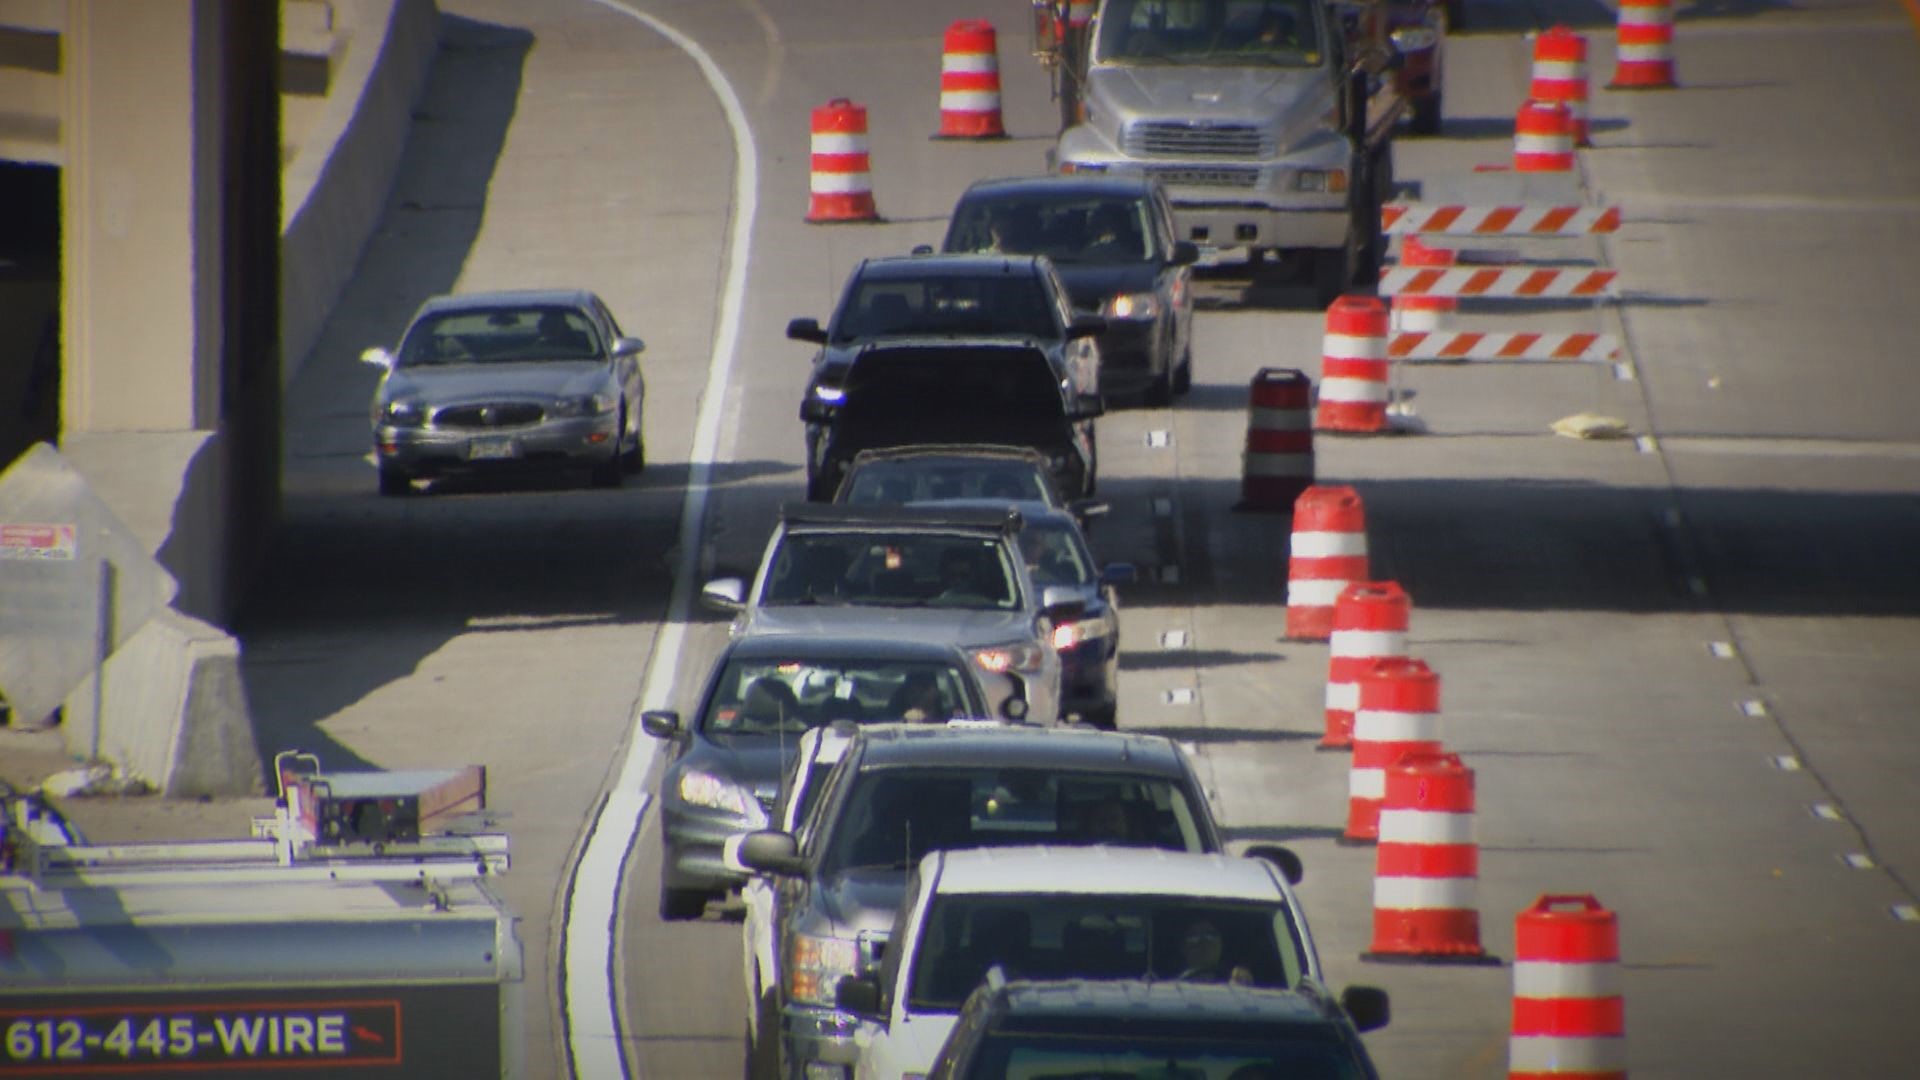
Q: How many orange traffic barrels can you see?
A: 13